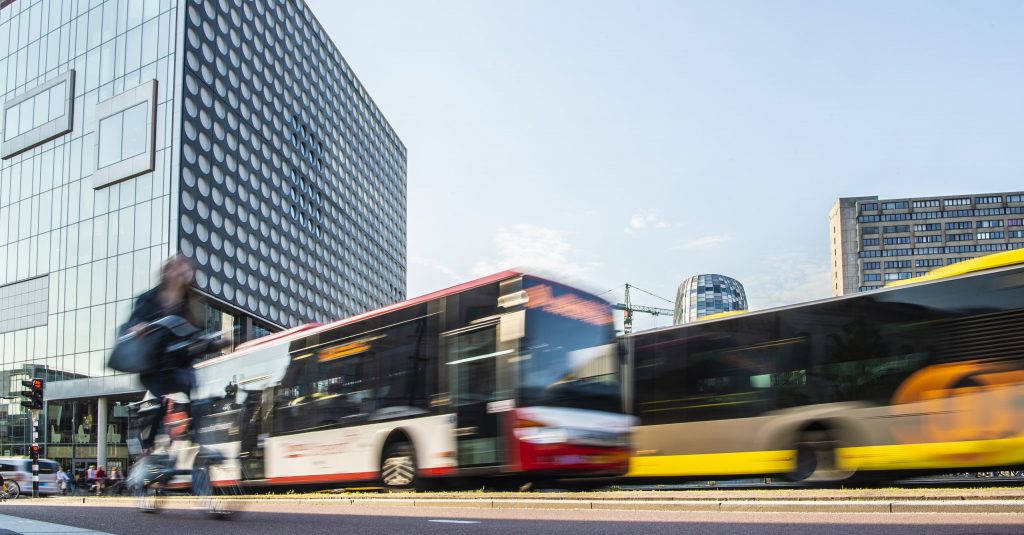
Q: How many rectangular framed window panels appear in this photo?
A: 2